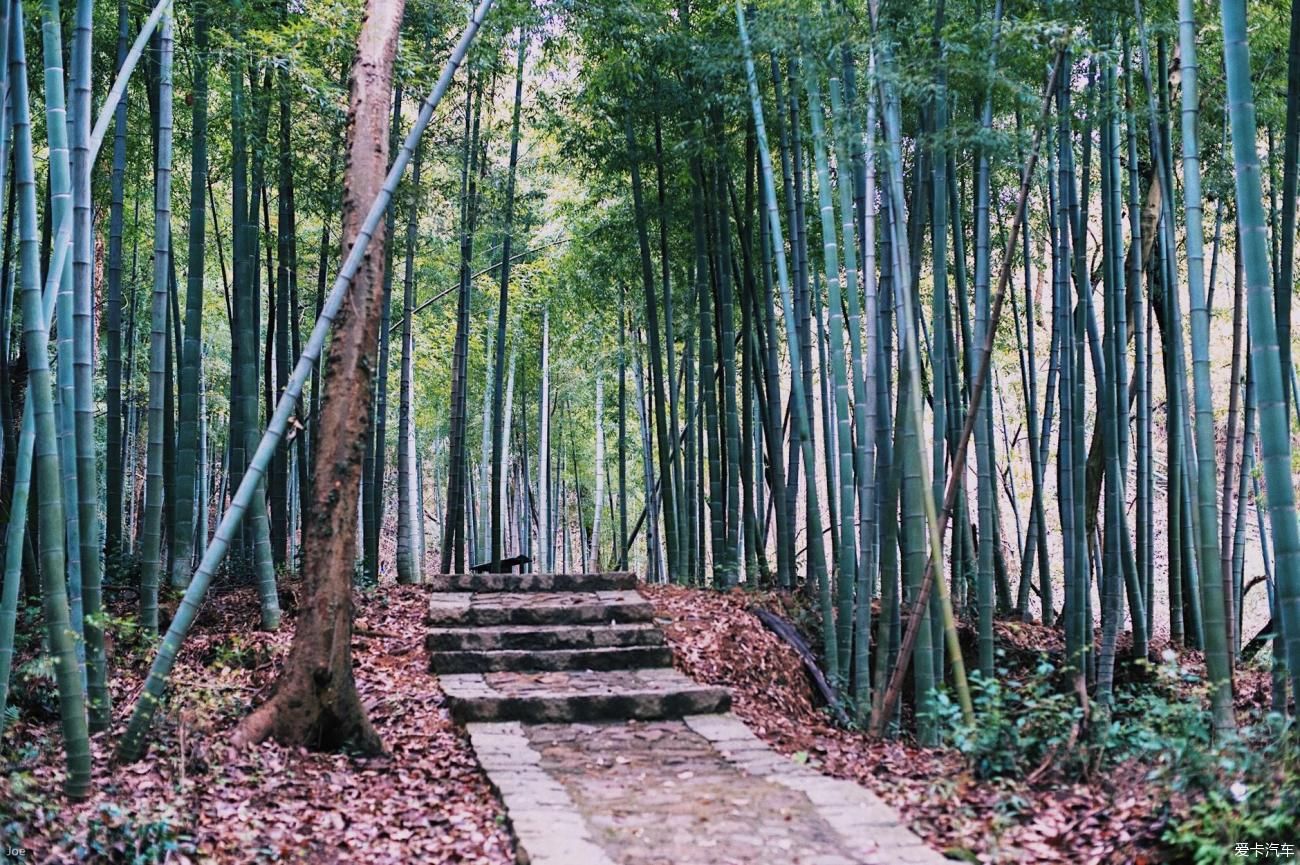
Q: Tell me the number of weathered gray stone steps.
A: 5